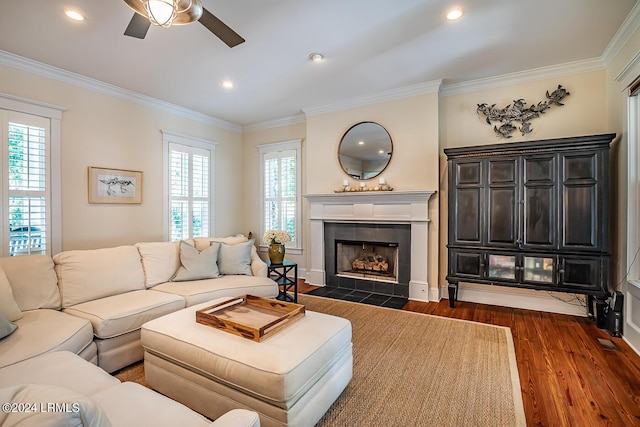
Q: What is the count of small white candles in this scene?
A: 3